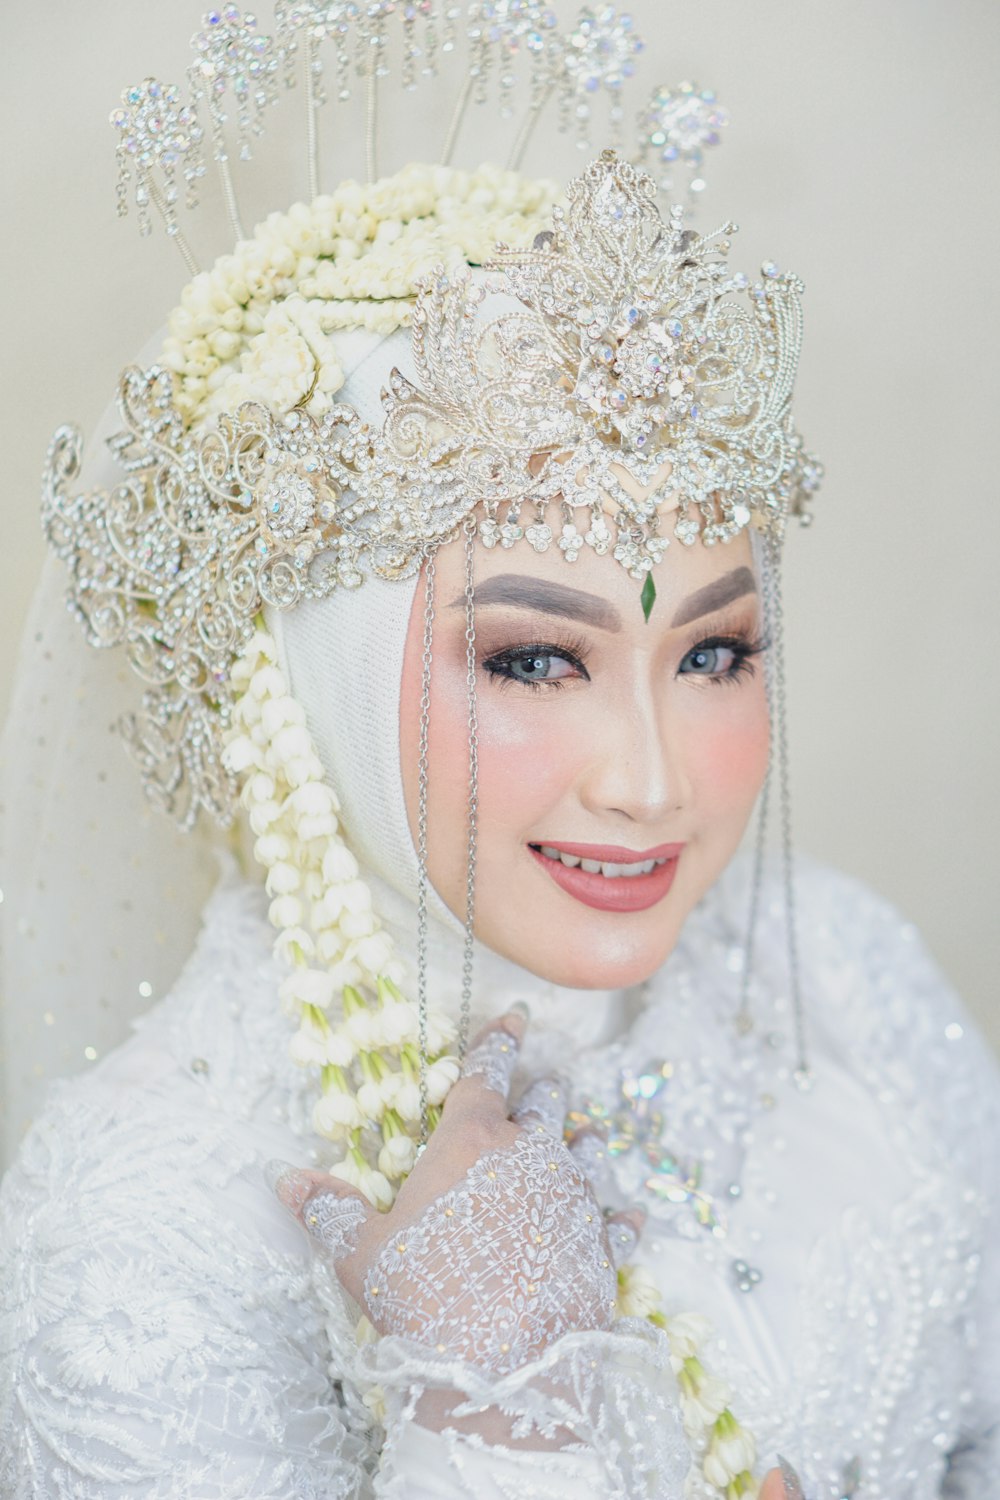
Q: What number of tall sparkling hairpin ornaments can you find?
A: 7